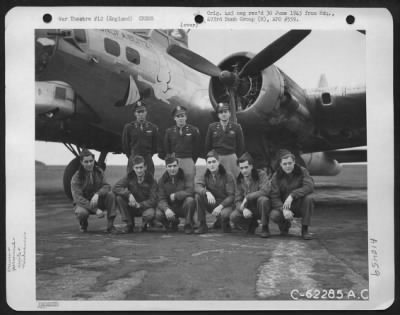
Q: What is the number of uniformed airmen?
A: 9